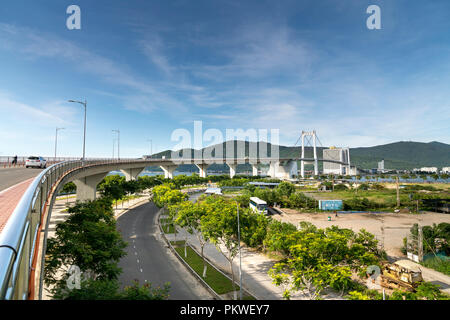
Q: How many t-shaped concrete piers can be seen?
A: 6